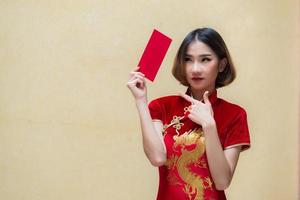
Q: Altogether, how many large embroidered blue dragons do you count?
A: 0